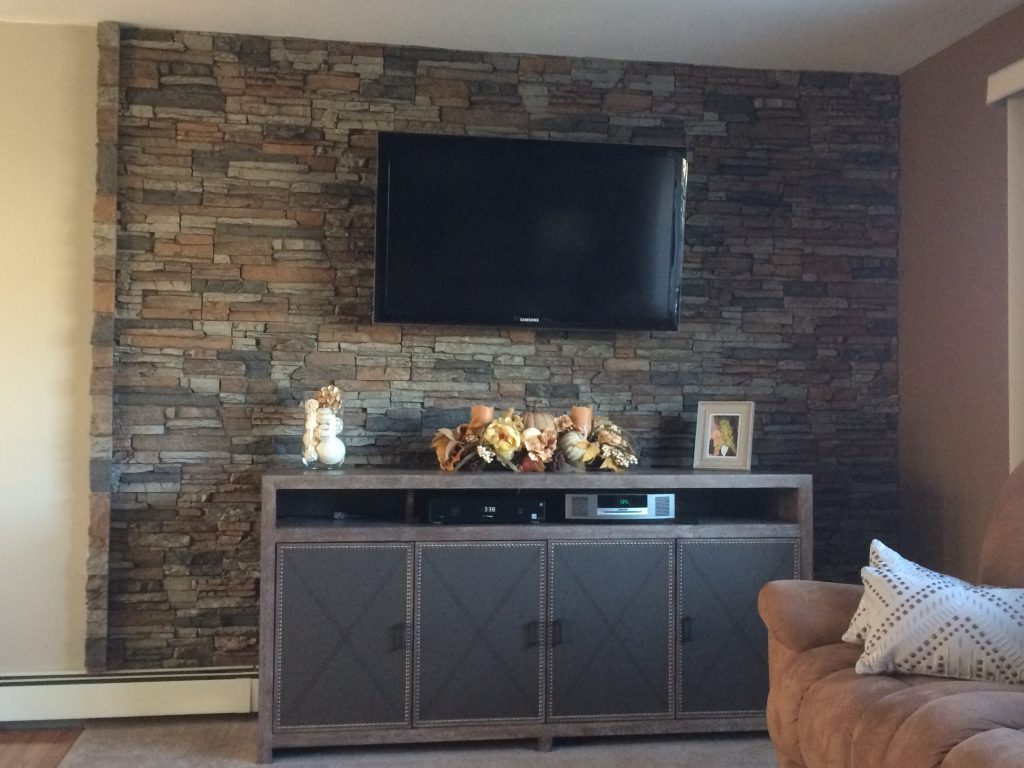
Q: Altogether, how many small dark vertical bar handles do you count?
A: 4